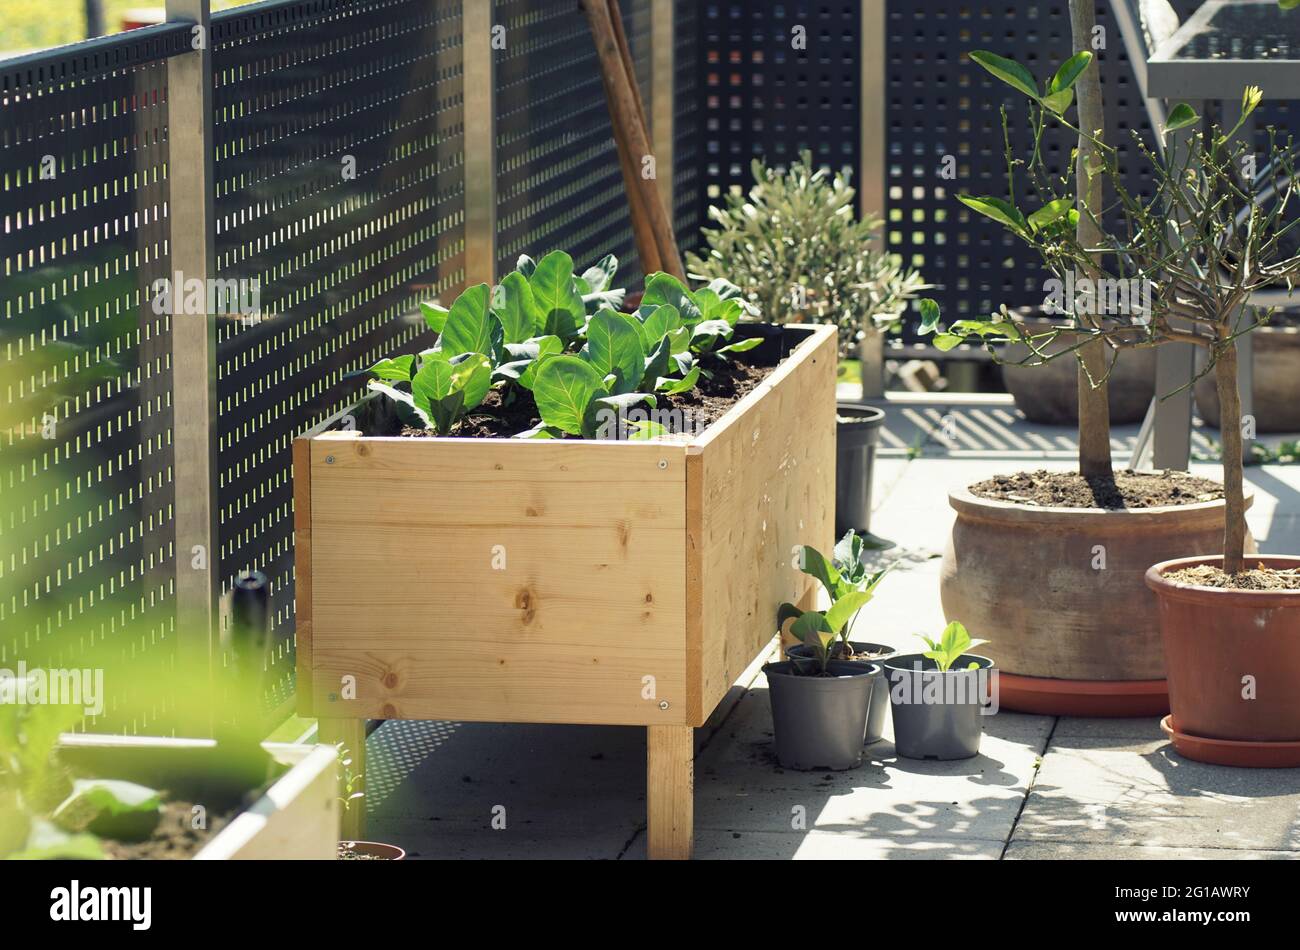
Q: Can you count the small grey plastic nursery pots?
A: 3